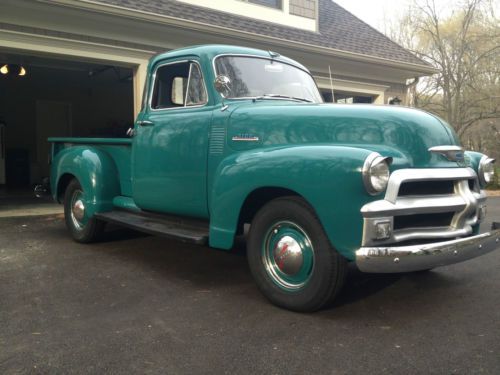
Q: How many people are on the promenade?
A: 0